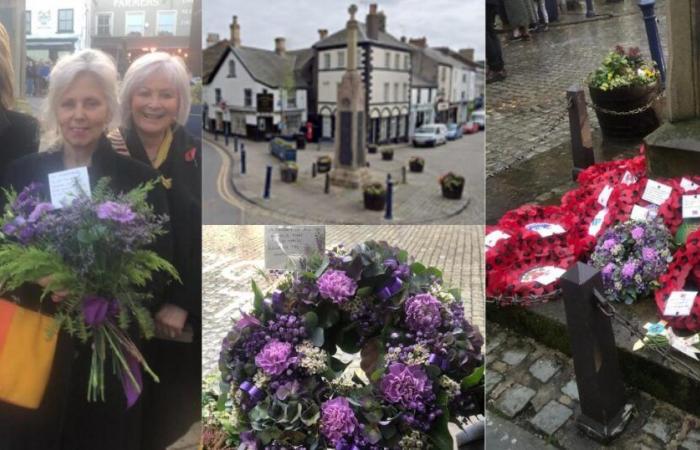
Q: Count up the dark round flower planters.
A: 8